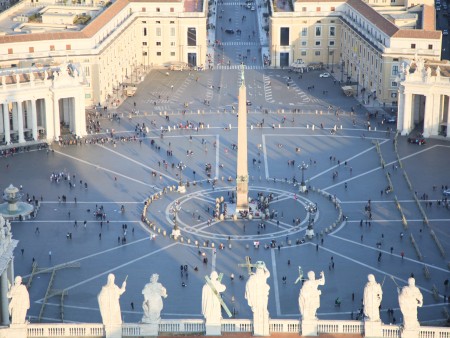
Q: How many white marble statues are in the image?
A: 8